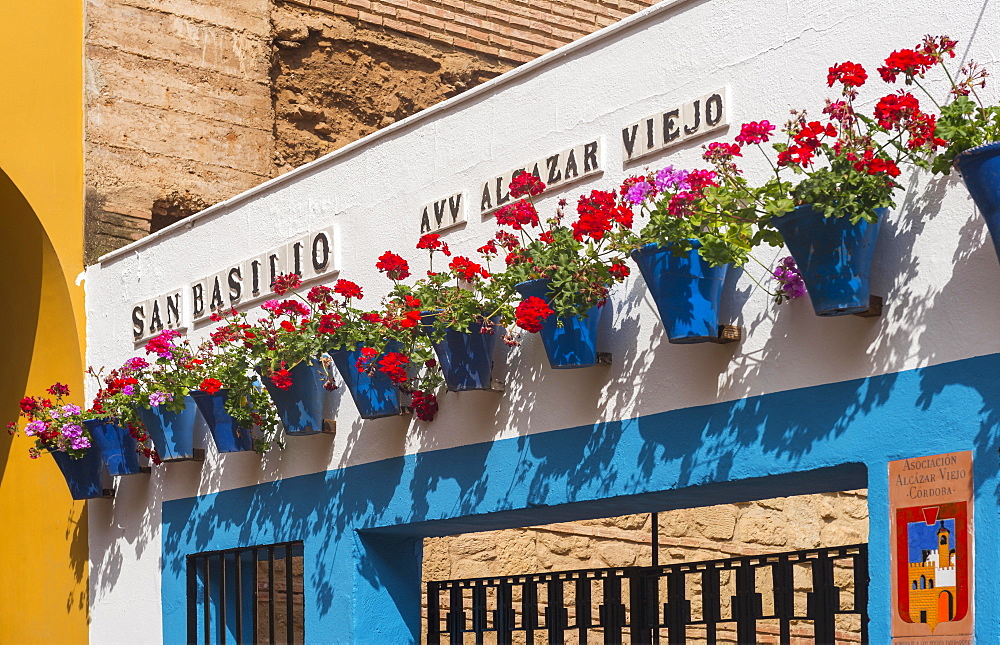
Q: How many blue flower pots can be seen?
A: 11